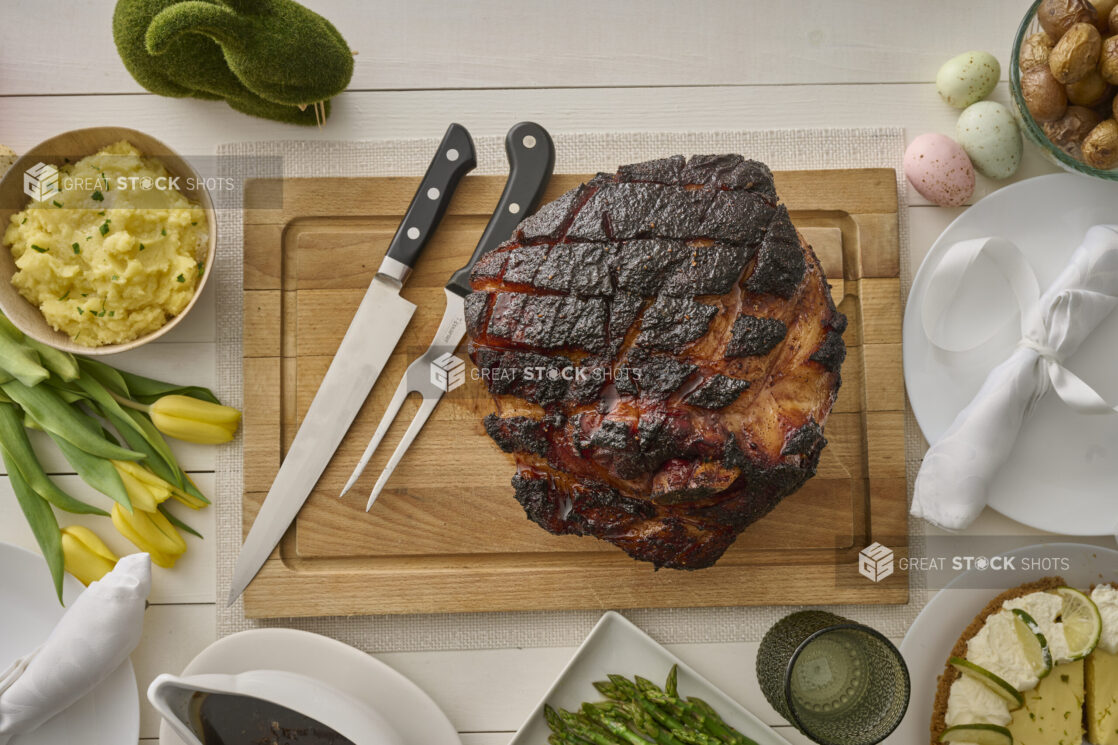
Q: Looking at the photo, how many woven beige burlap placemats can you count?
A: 1